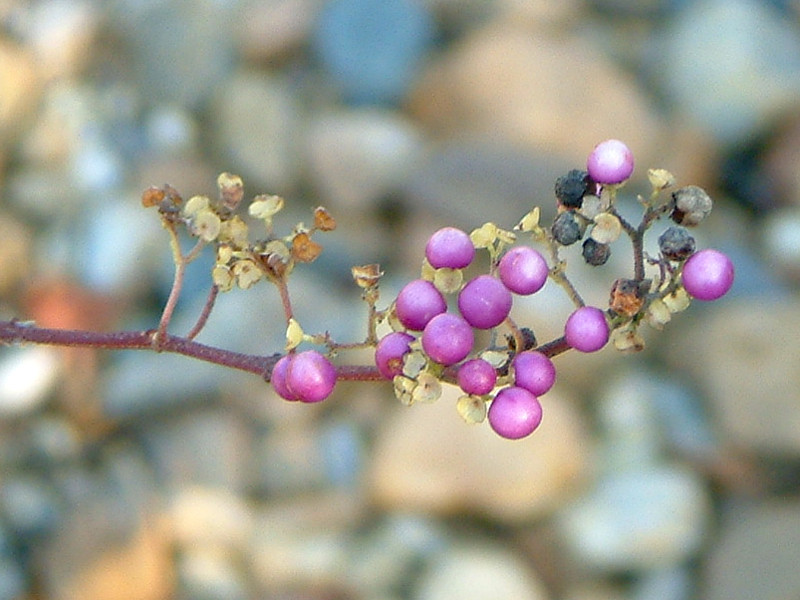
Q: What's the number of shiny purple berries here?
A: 14